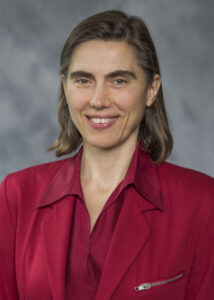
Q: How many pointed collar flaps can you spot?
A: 2